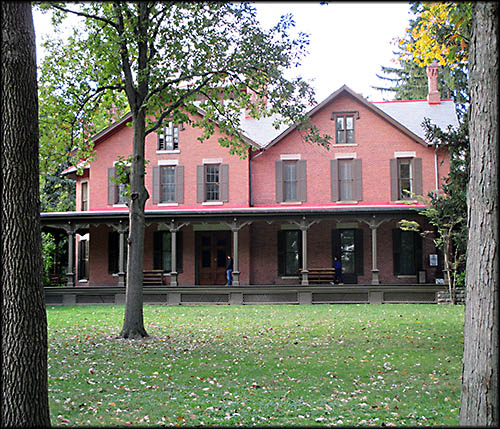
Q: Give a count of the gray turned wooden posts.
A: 6